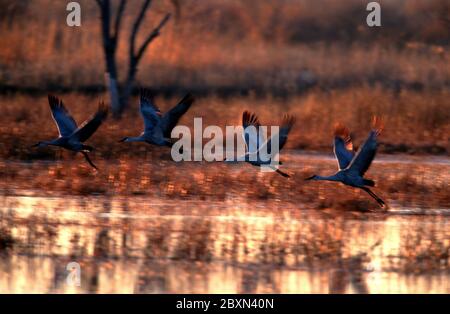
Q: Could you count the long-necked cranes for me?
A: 4